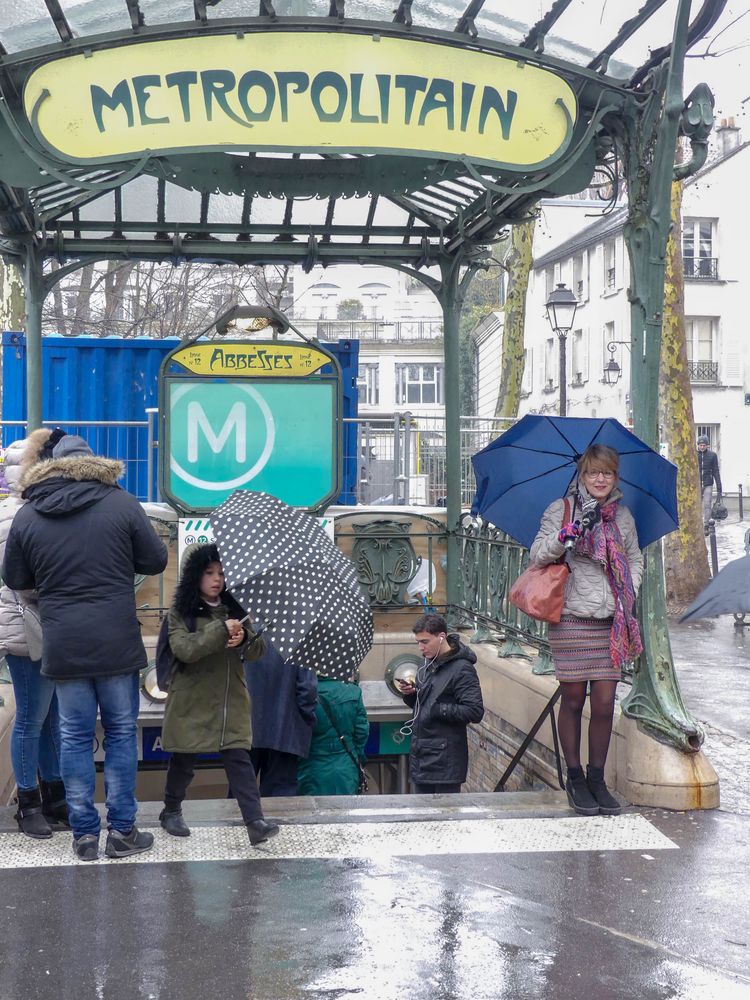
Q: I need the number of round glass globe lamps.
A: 2